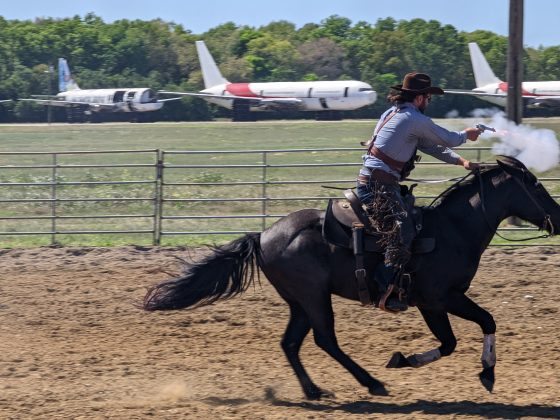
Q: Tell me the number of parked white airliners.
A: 3